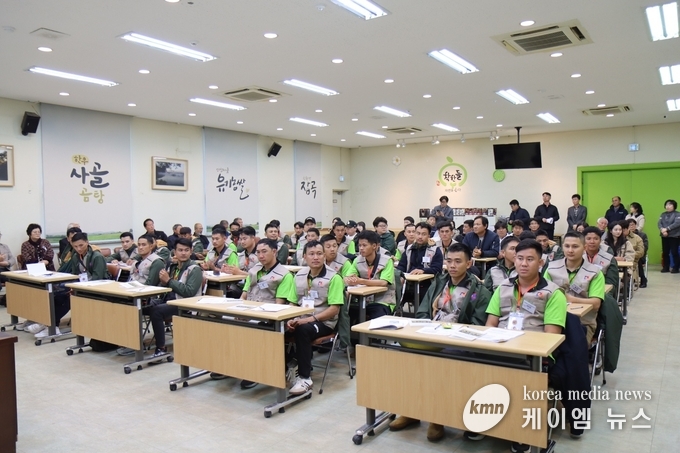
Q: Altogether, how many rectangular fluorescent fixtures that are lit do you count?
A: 15